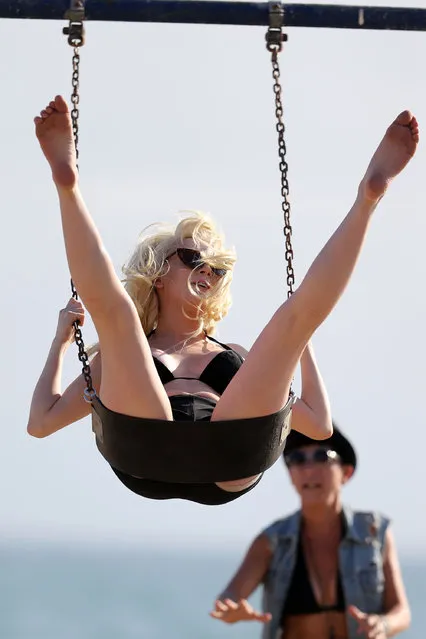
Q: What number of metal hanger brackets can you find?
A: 2